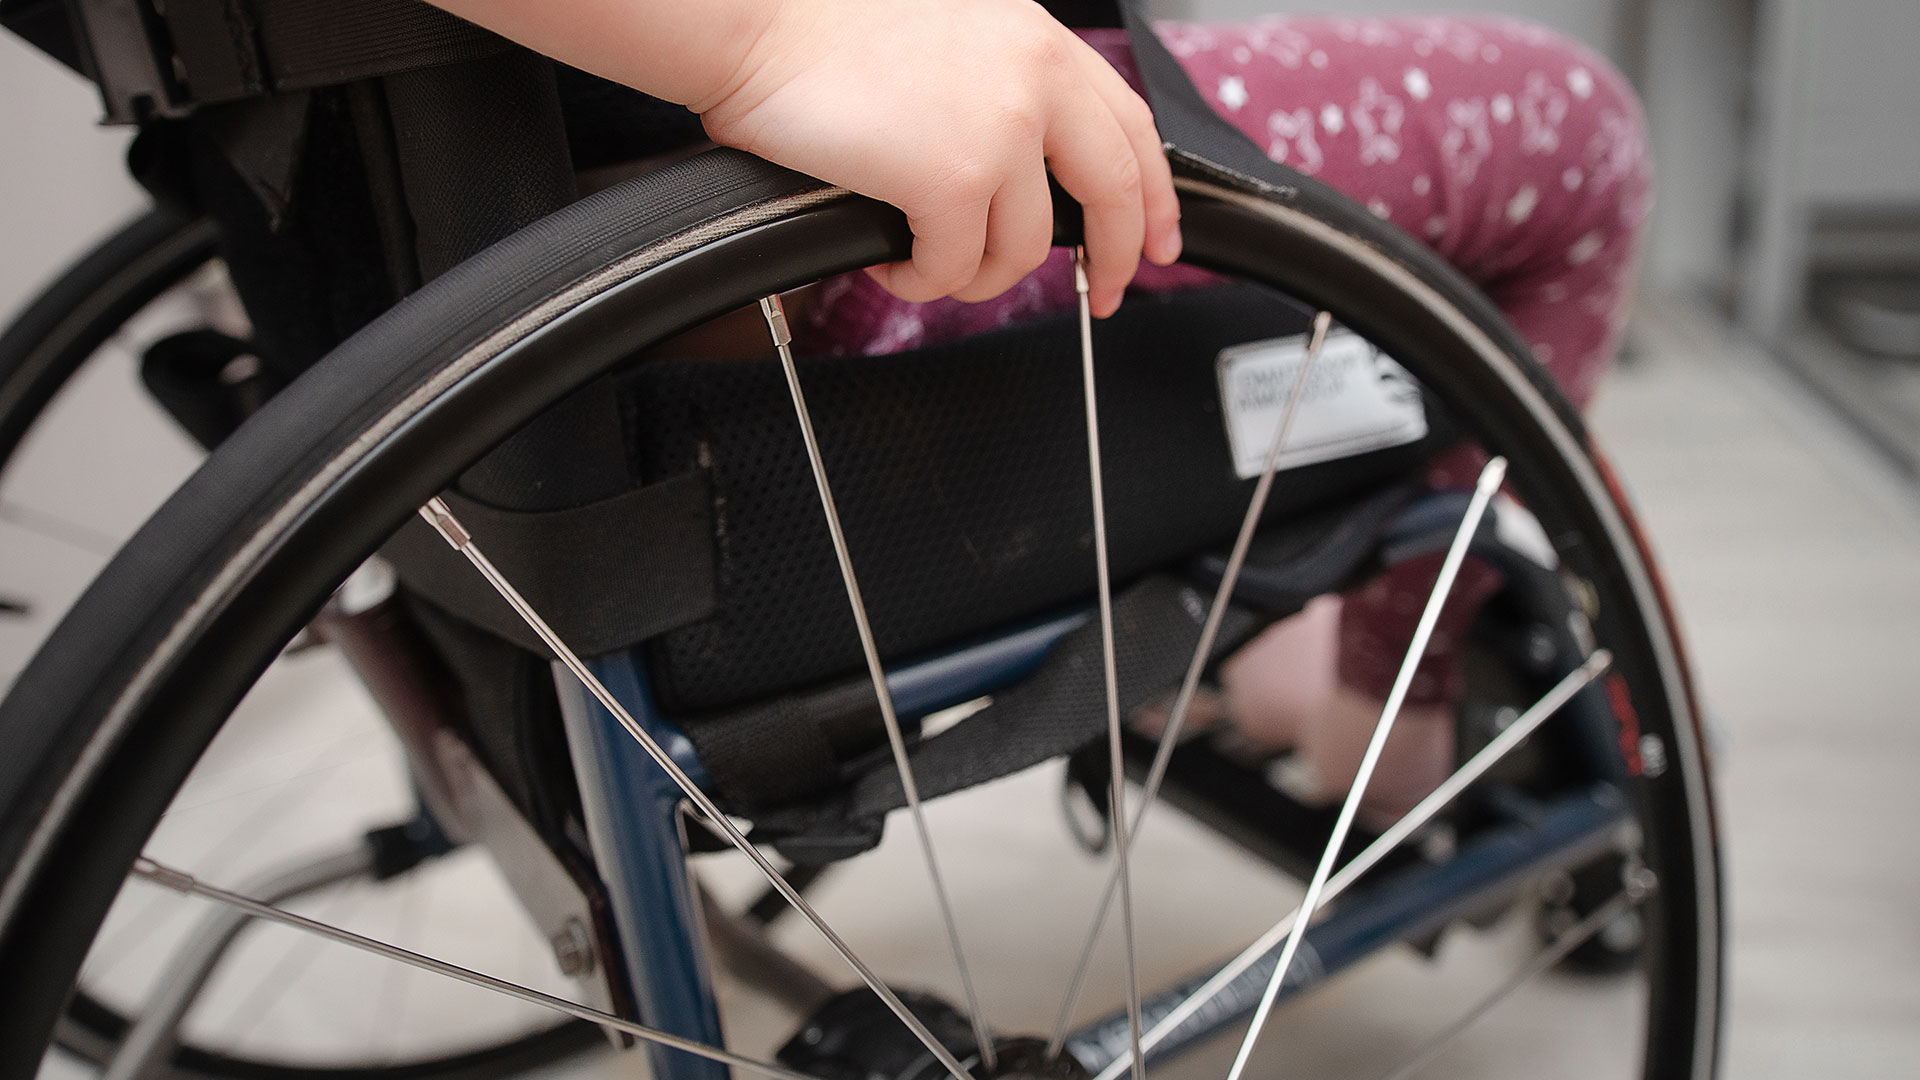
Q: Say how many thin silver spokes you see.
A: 8